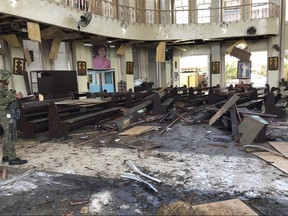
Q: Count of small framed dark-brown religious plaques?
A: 5